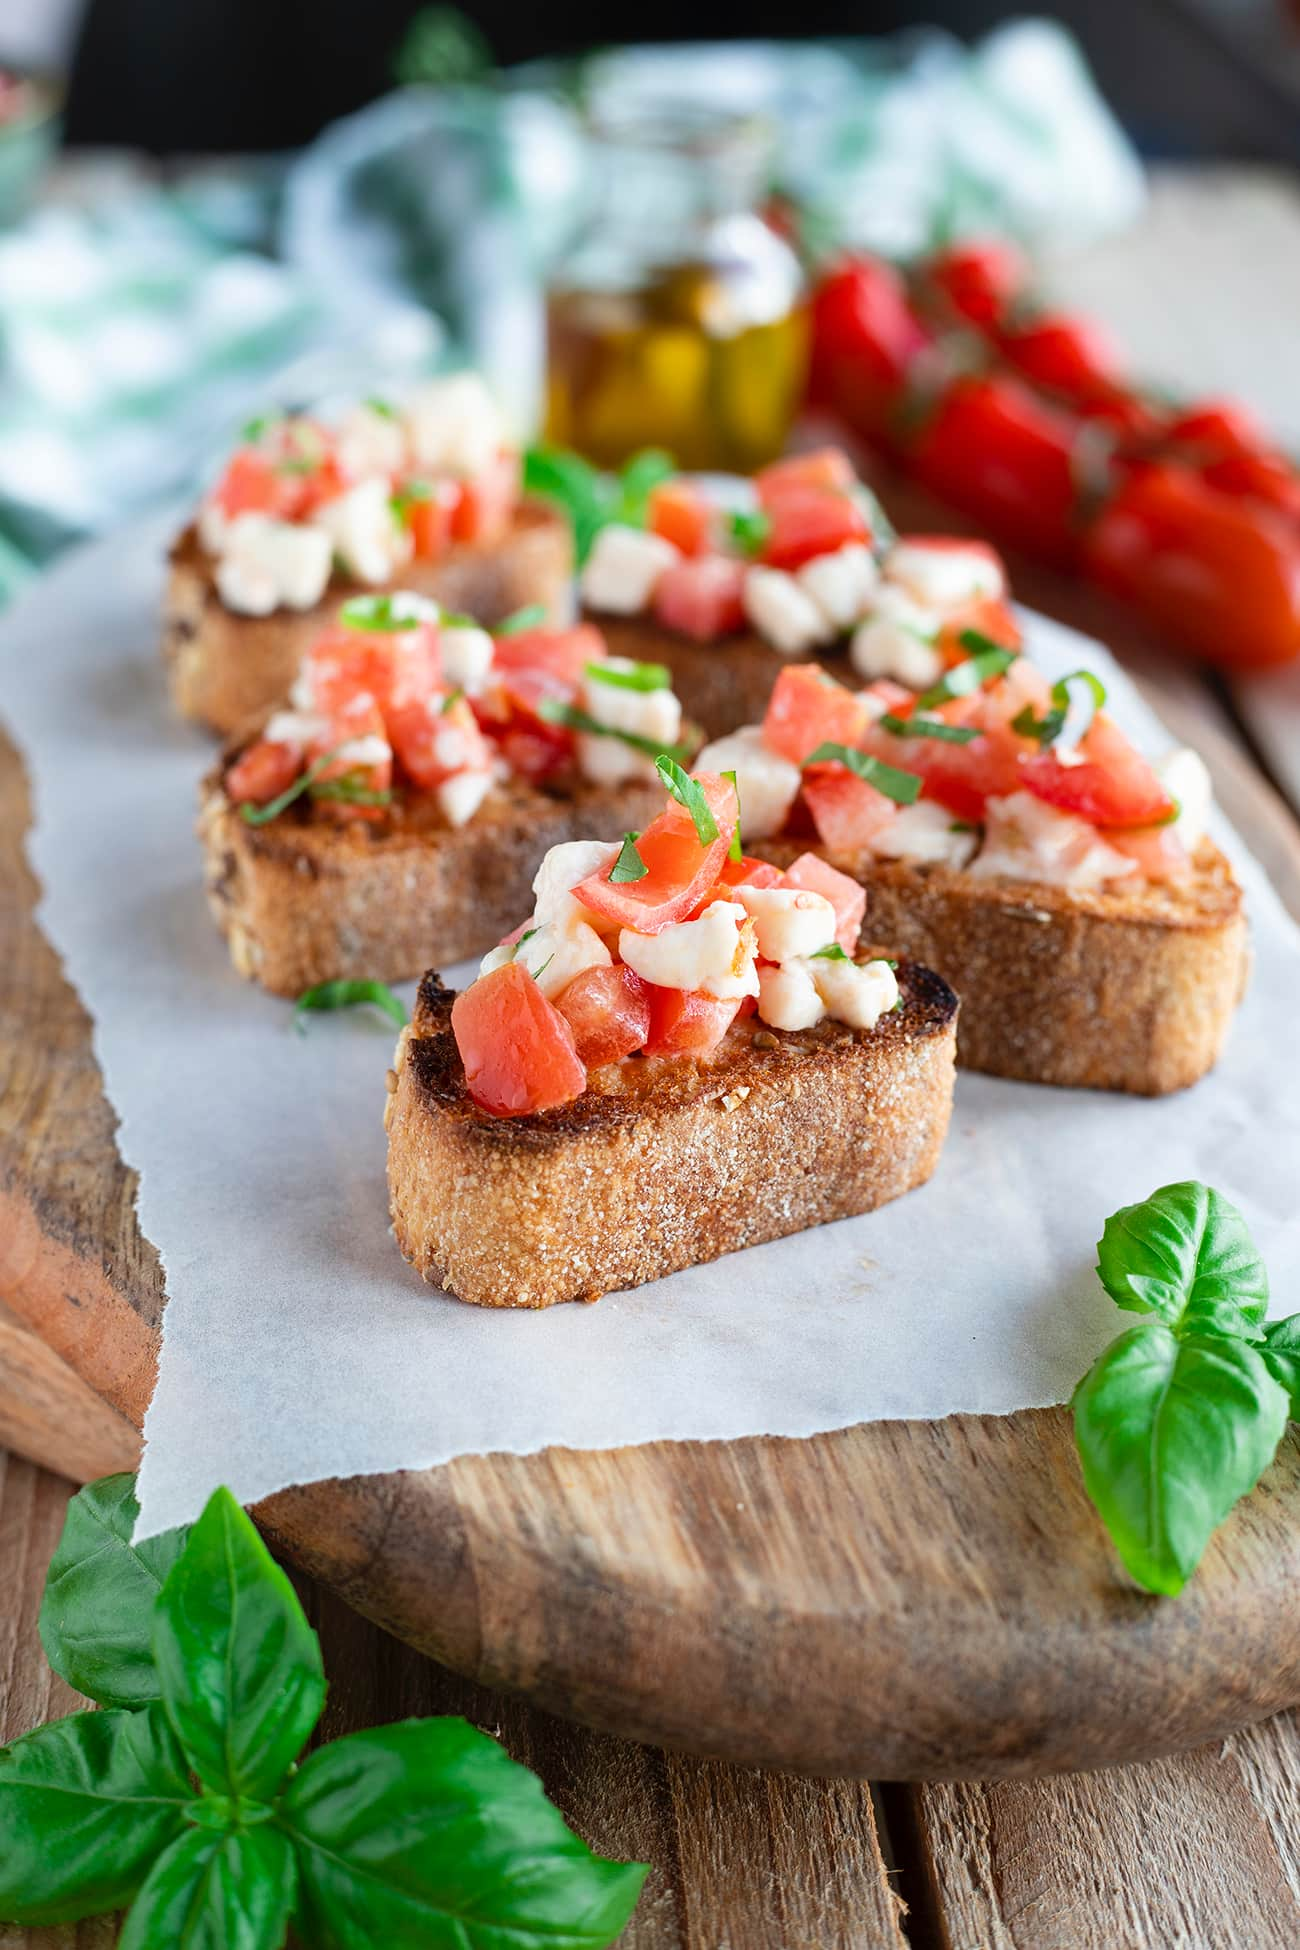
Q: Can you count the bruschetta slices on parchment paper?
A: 5